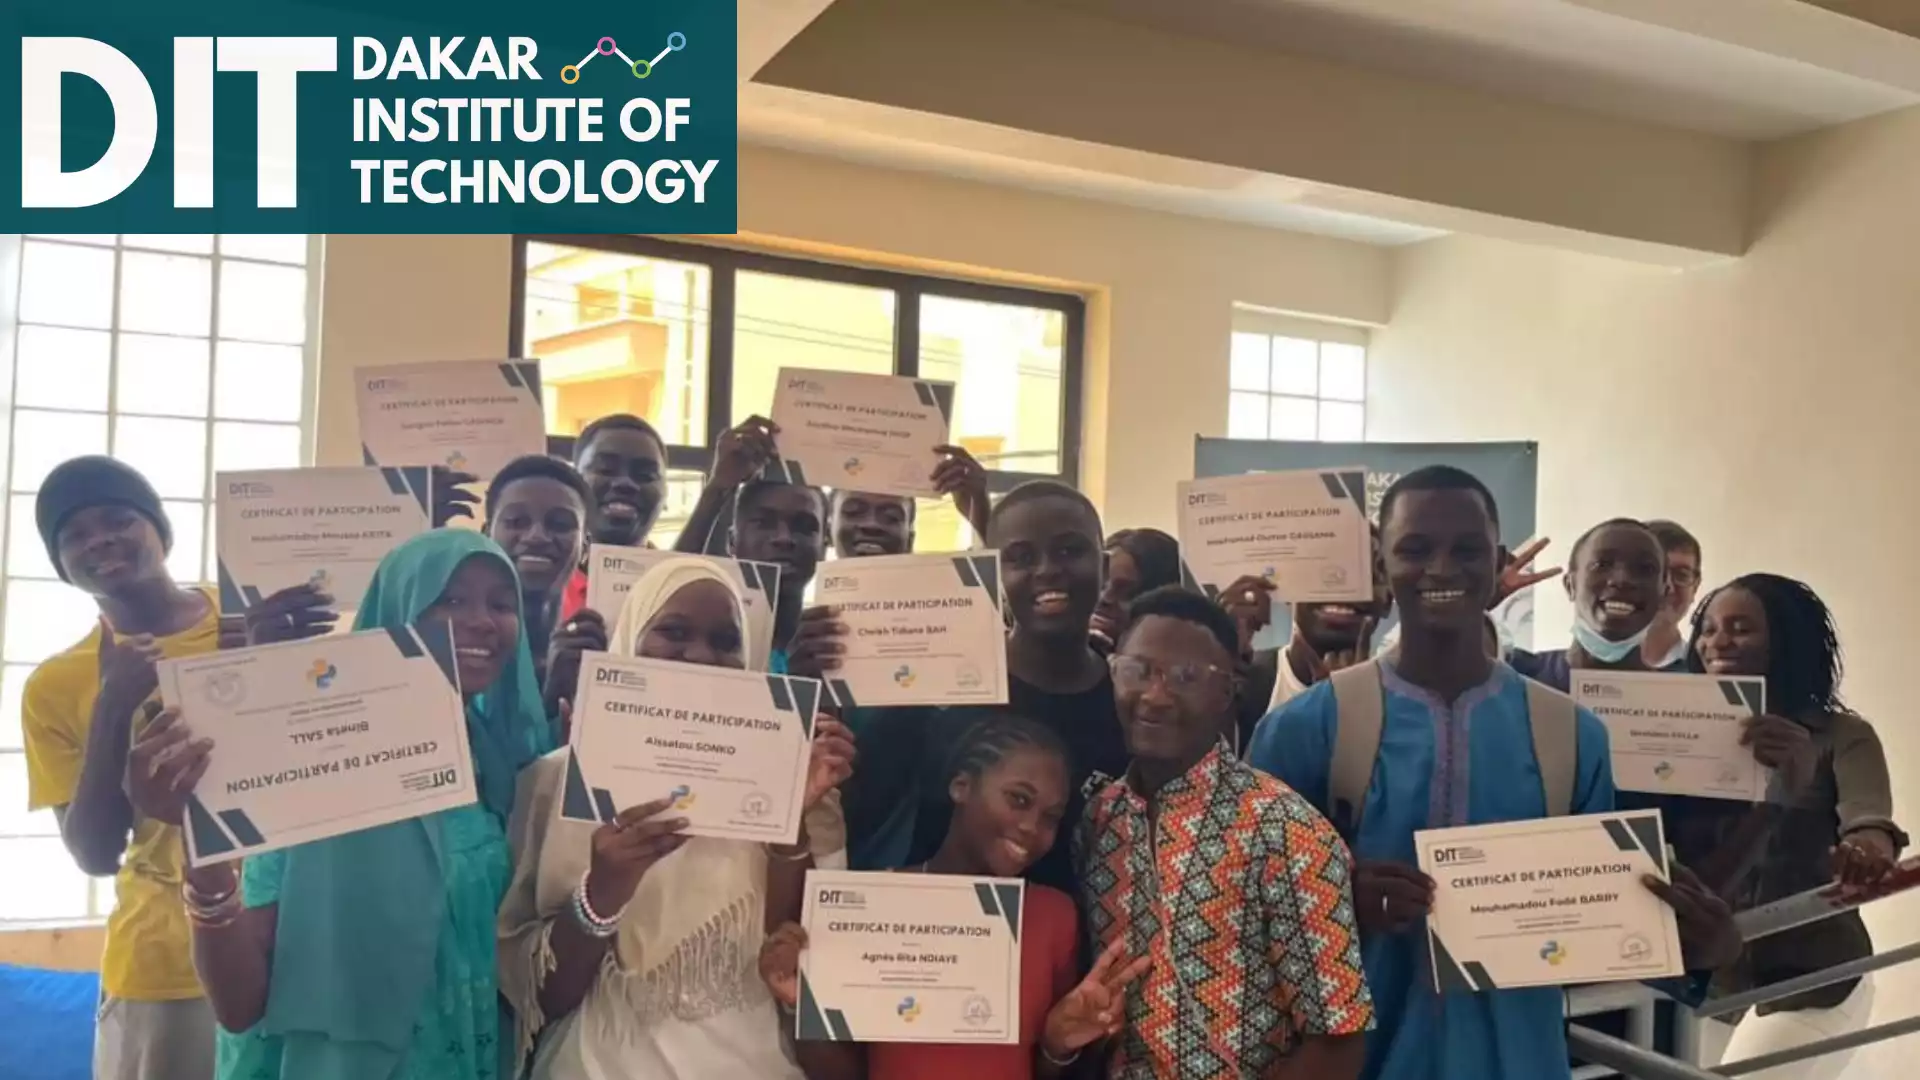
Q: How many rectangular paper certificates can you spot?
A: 11